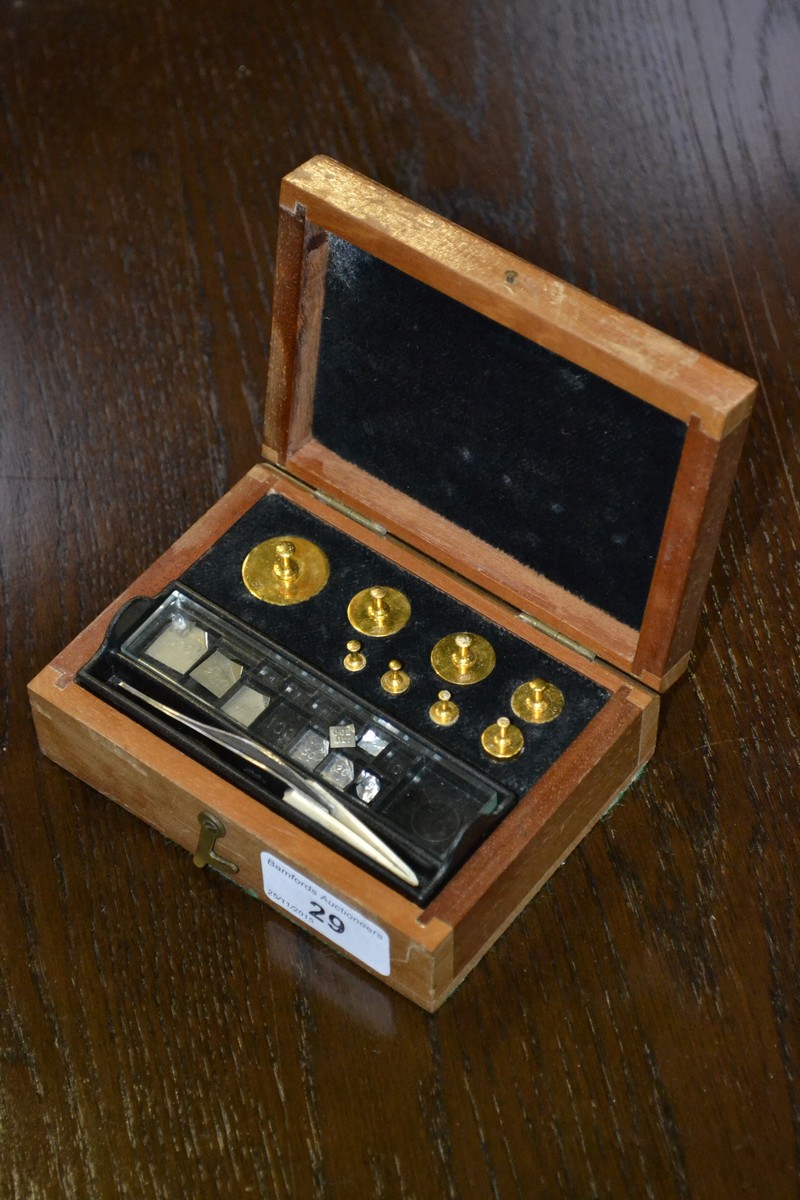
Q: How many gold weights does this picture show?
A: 8